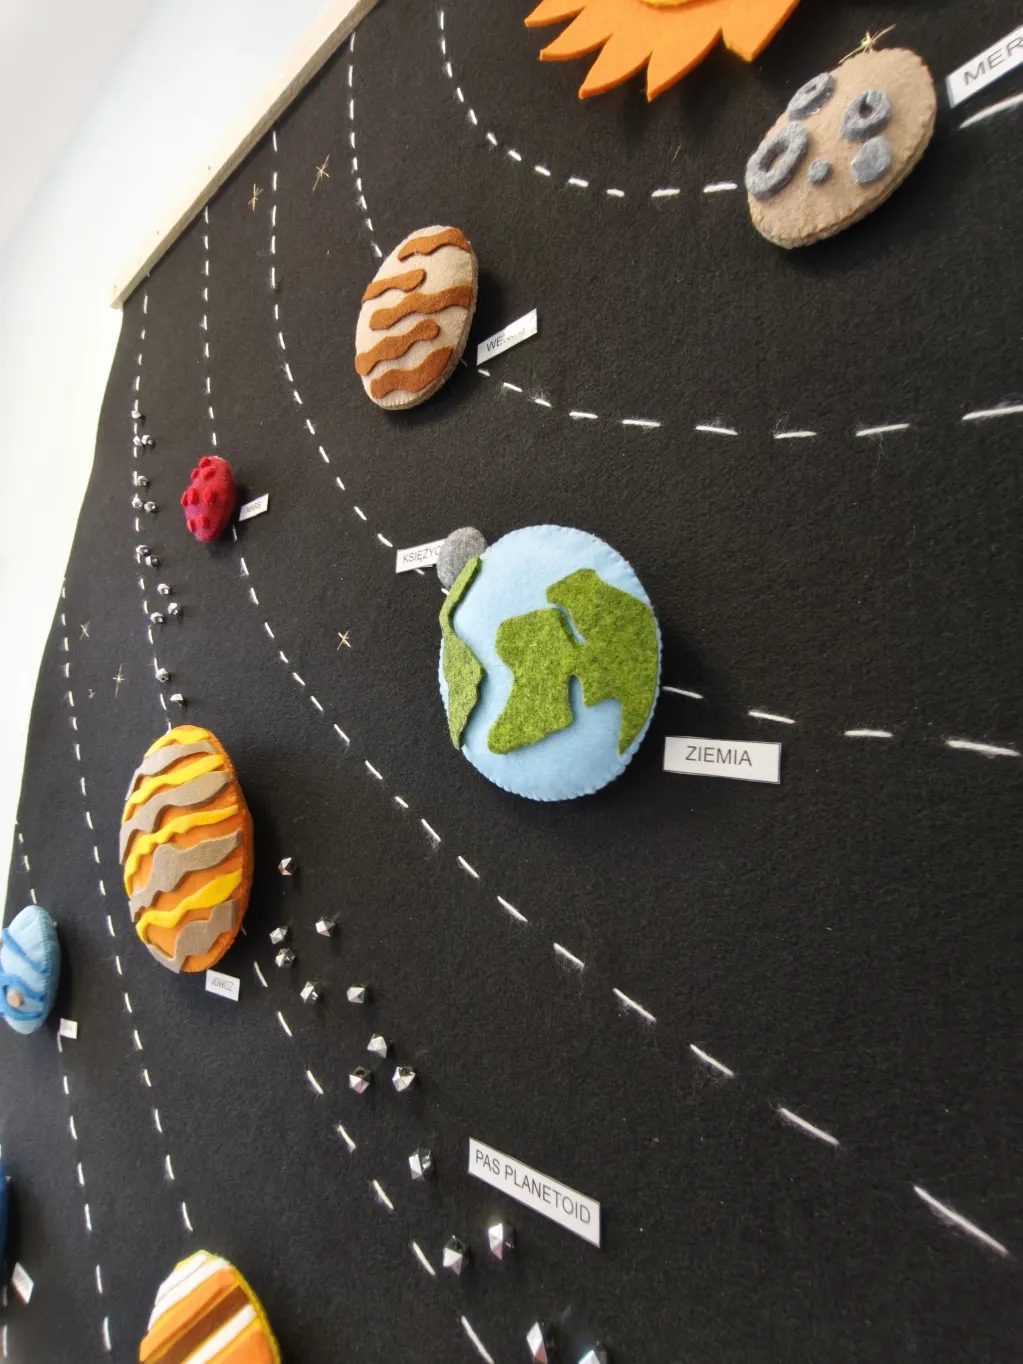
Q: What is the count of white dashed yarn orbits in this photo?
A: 8